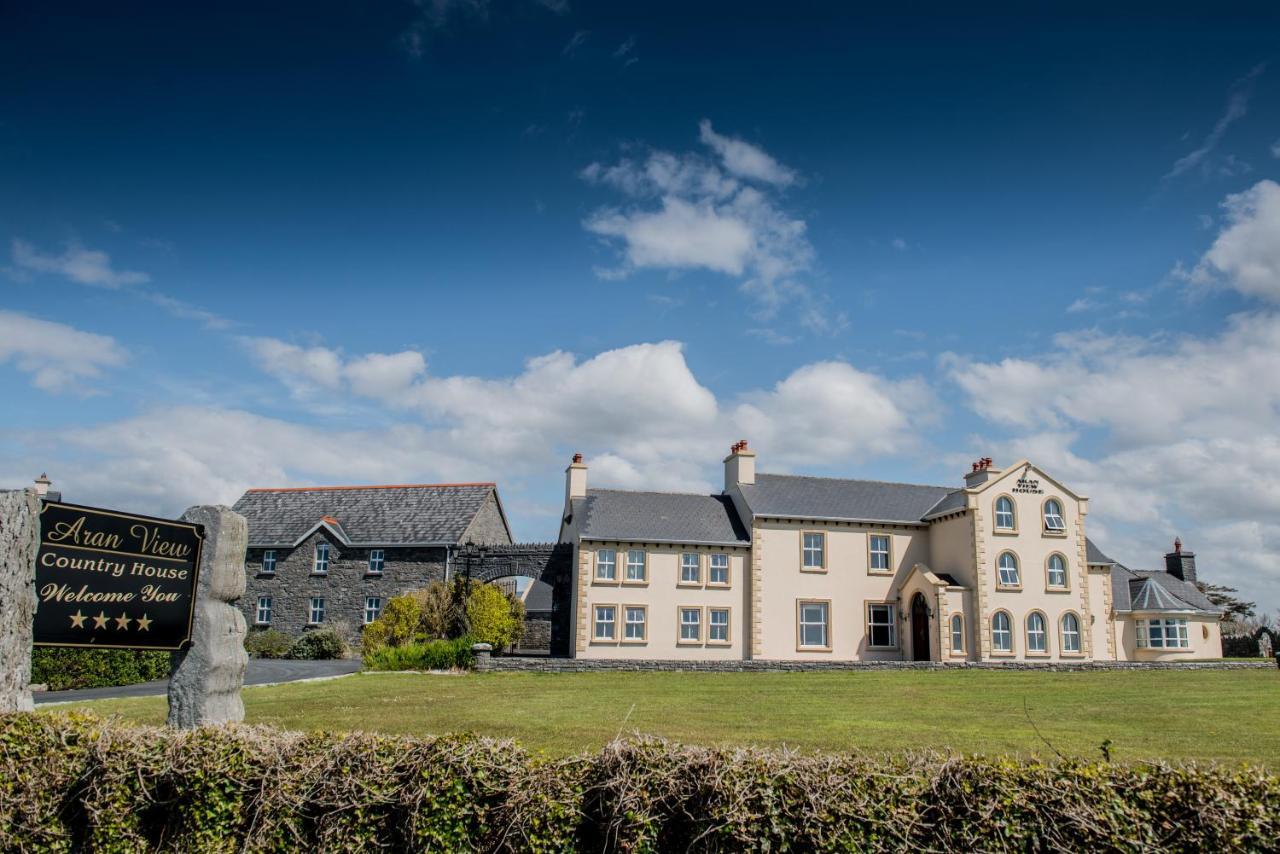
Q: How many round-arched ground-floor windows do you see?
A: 4